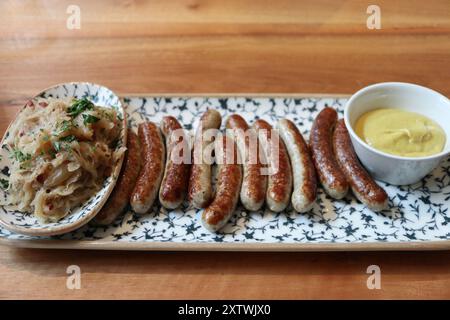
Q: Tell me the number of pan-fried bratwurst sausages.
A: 10